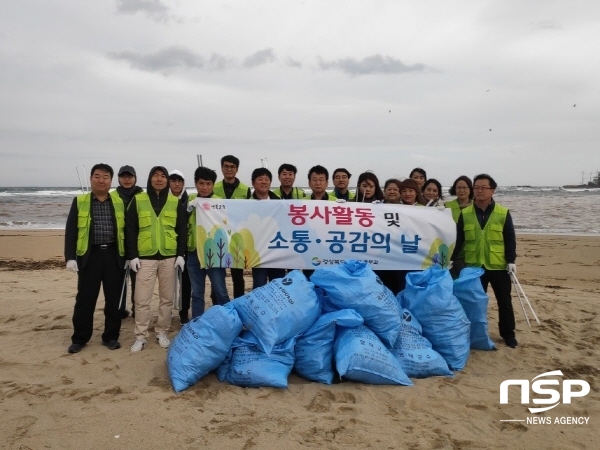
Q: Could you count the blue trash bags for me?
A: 9